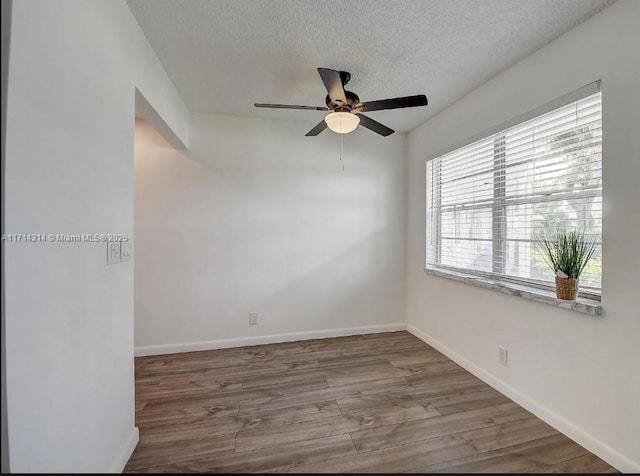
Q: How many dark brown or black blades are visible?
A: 5